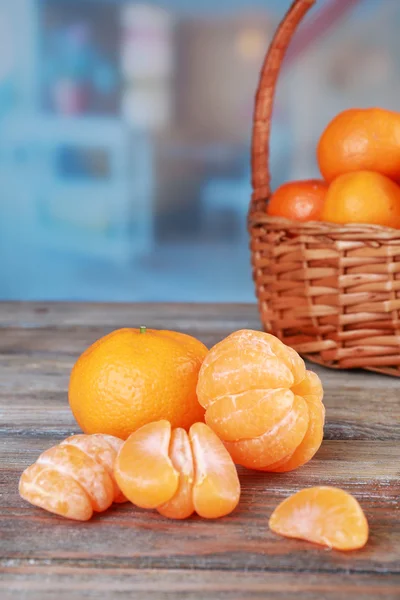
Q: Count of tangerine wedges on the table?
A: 7